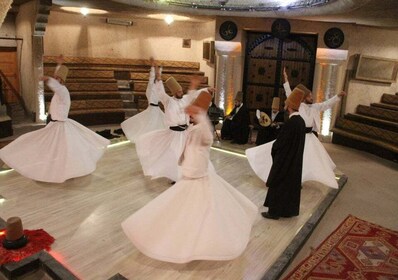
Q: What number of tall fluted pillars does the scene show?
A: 2